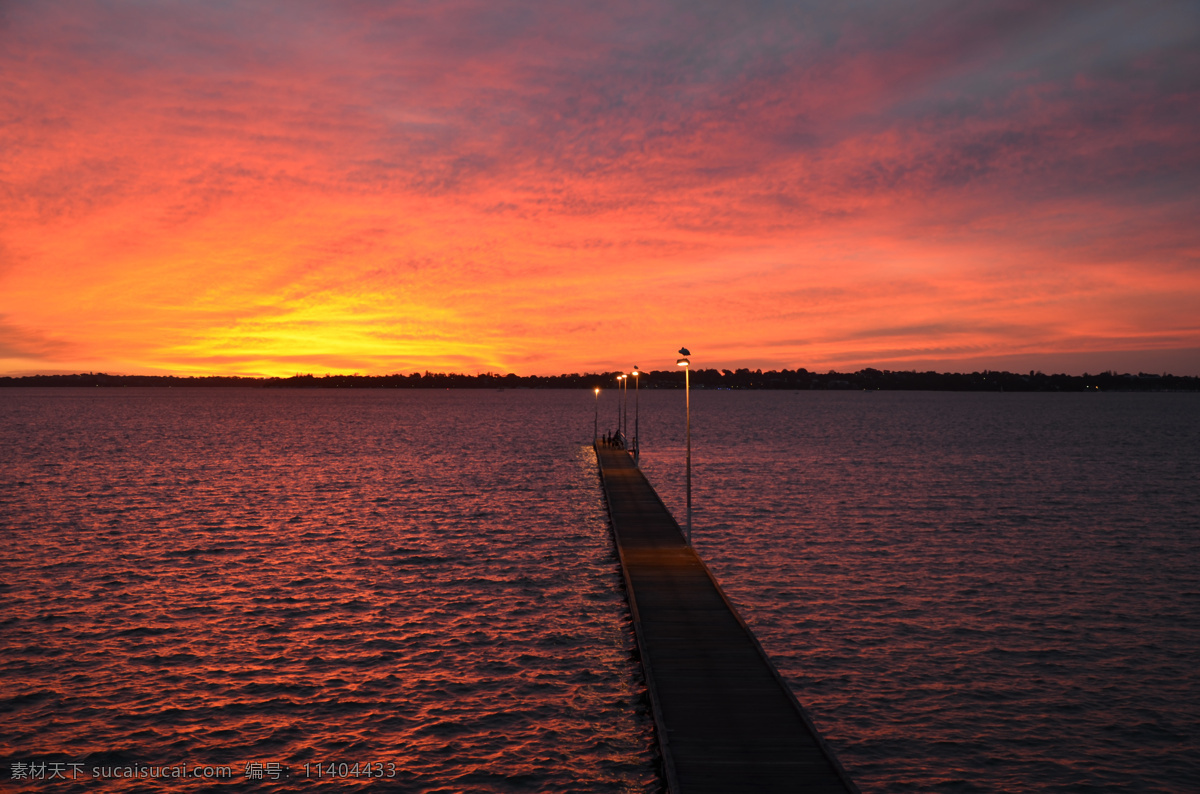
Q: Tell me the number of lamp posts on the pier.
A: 5